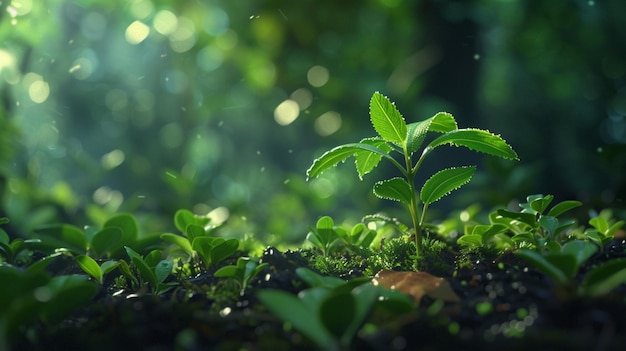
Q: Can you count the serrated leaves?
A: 7